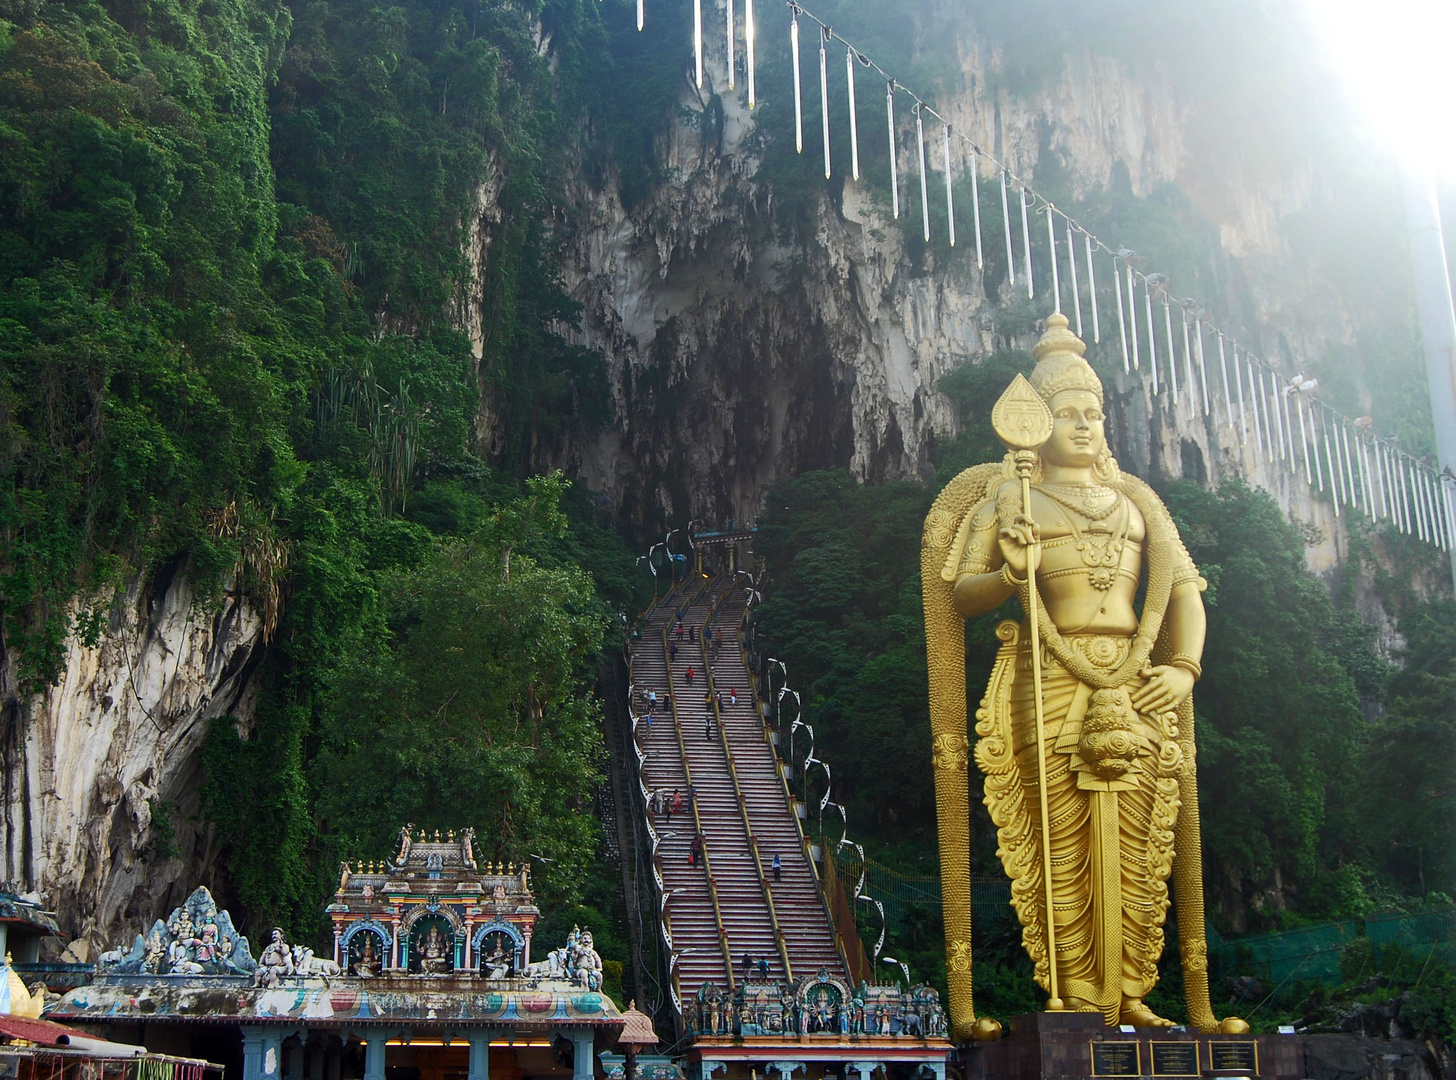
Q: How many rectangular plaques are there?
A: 3